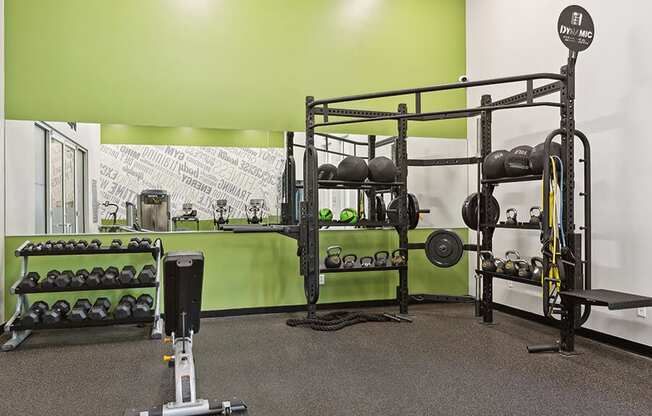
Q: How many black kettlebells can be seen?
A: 12